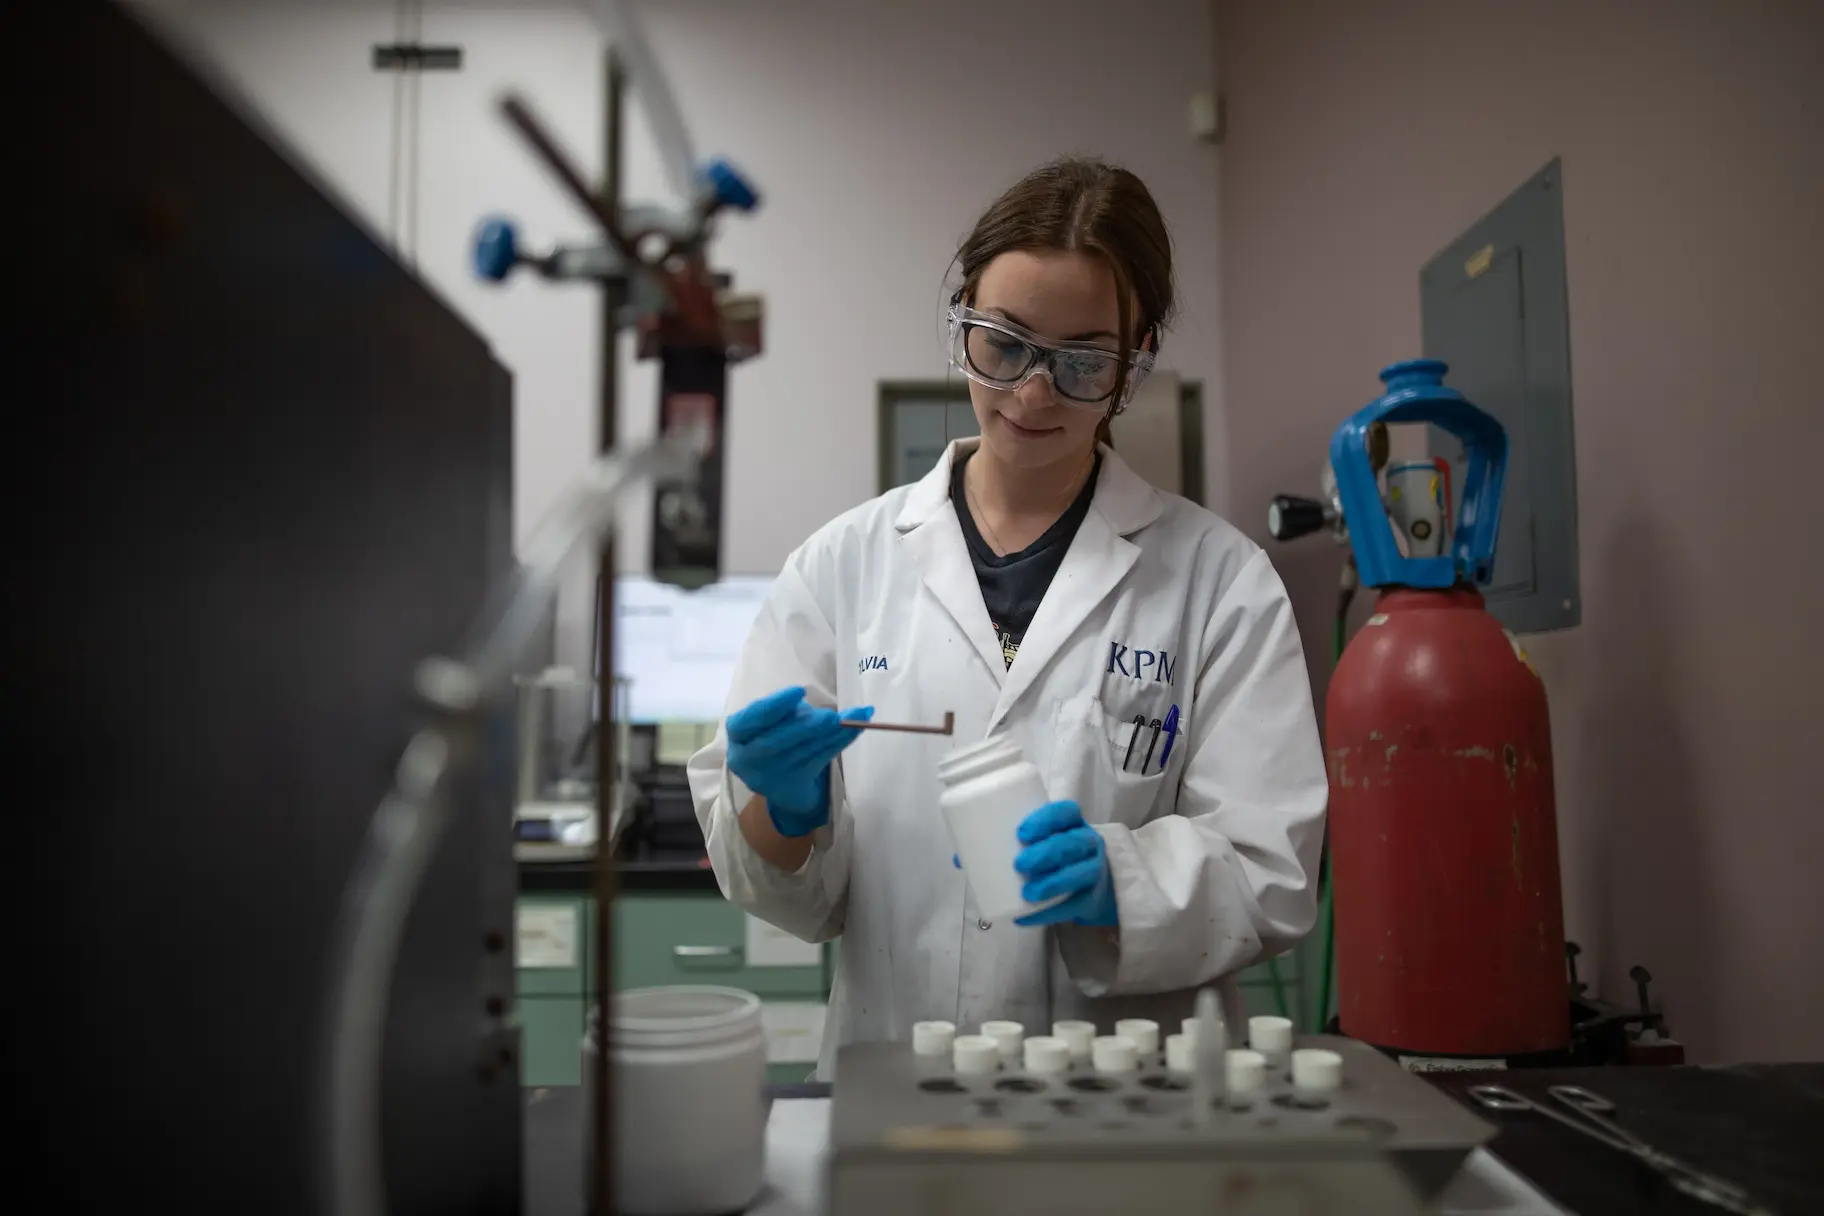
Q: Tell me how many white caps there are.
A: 12